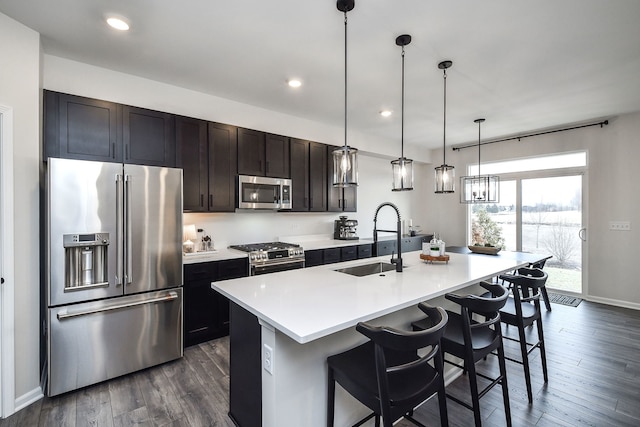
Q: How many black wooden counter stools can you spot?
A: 3